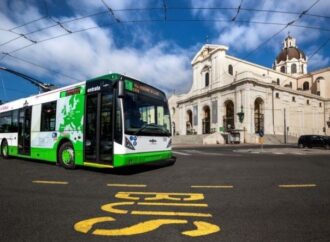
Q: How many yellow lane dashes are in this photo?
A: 4